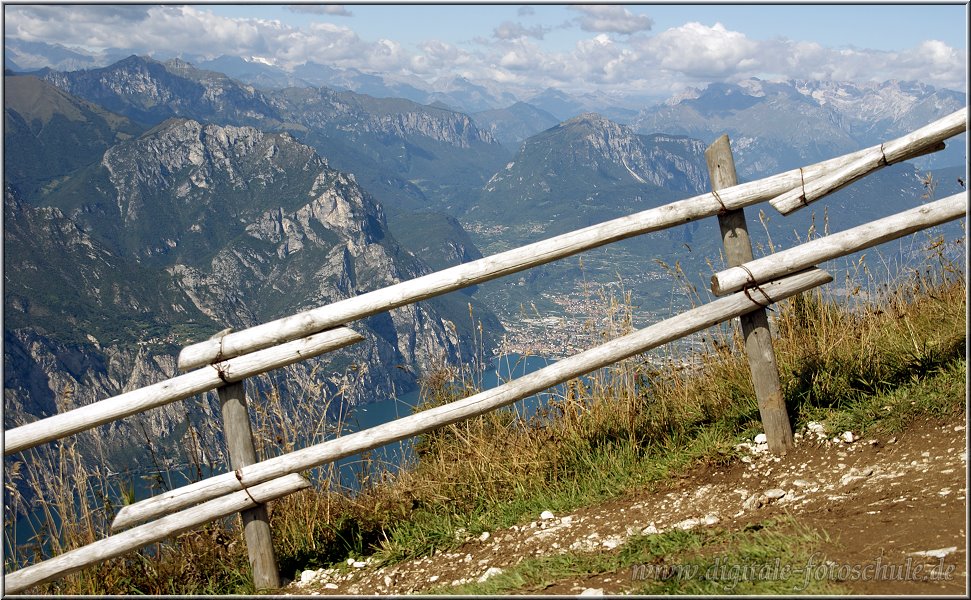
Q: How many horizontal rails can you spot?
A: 6